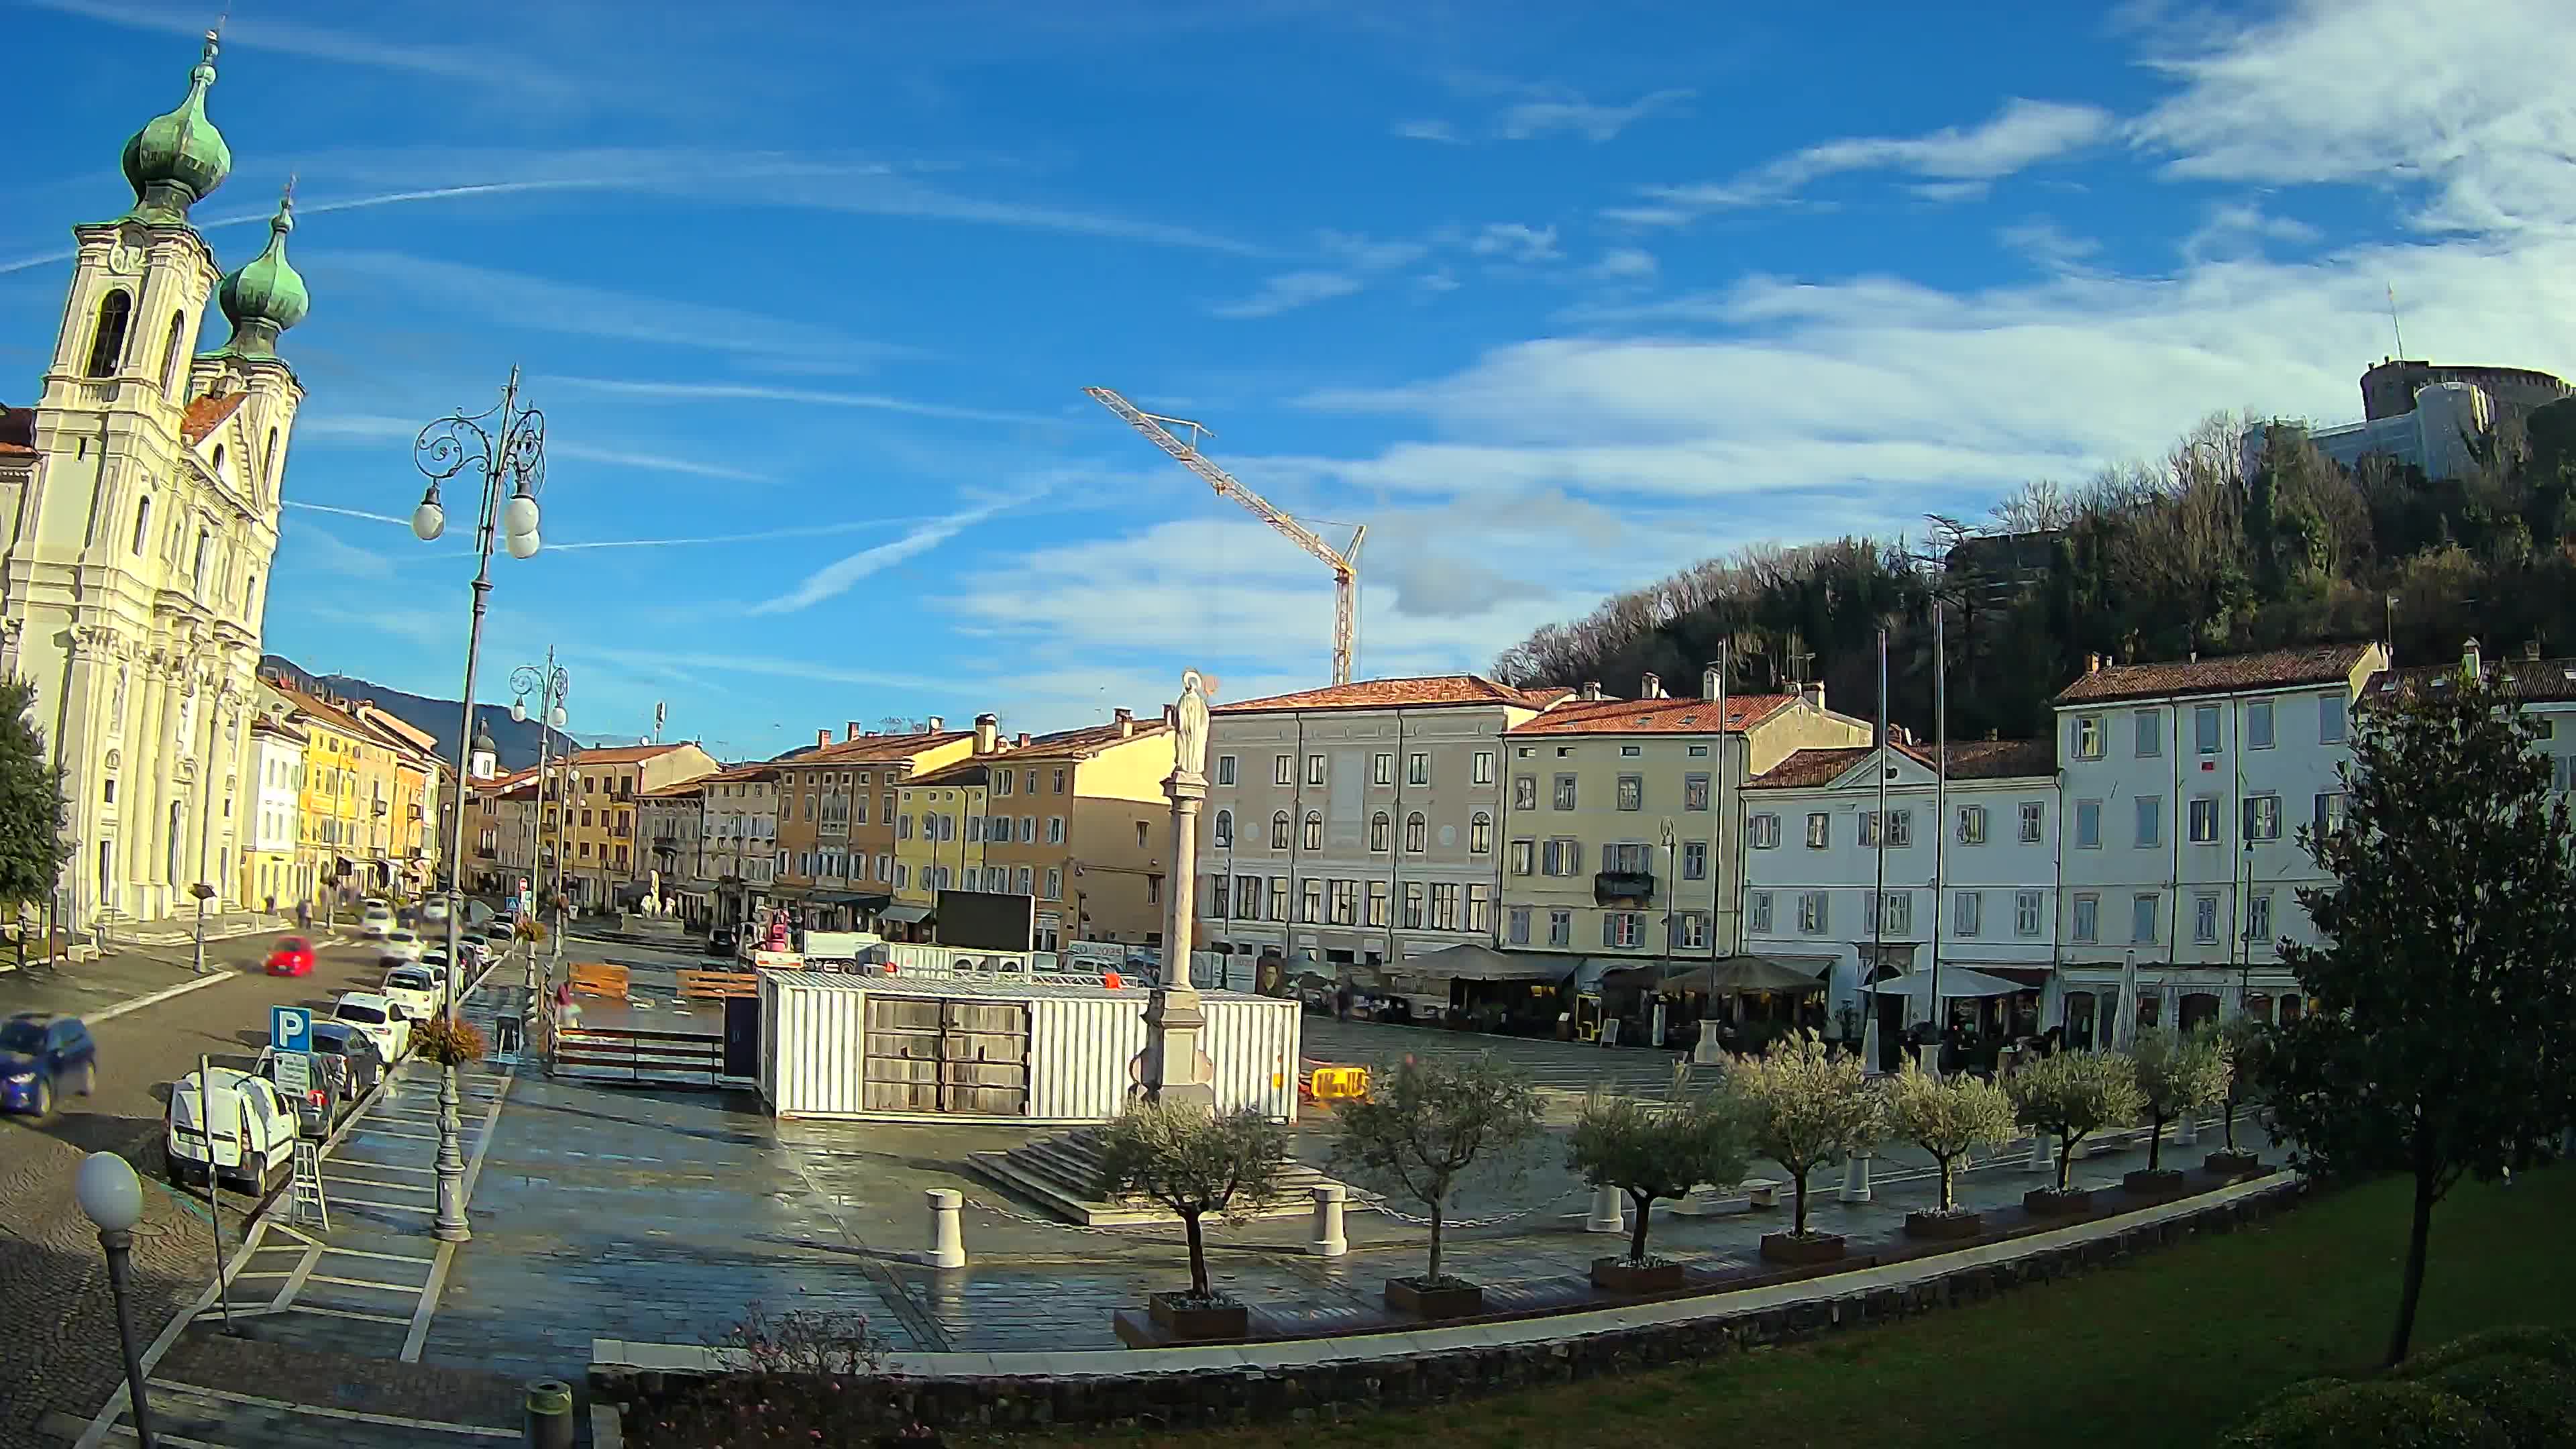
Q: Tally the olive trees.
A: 8